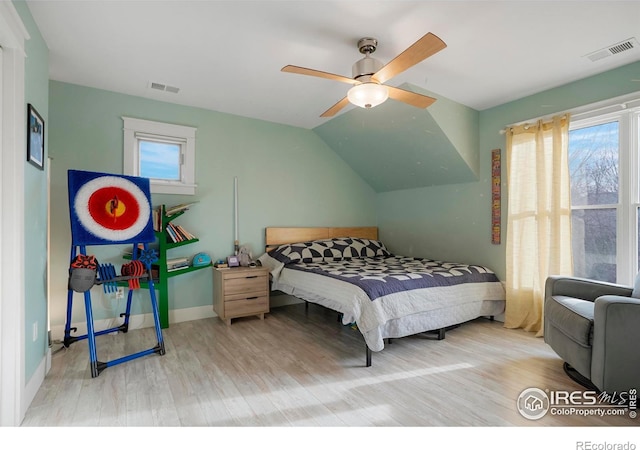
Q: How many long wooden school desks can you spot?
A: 0